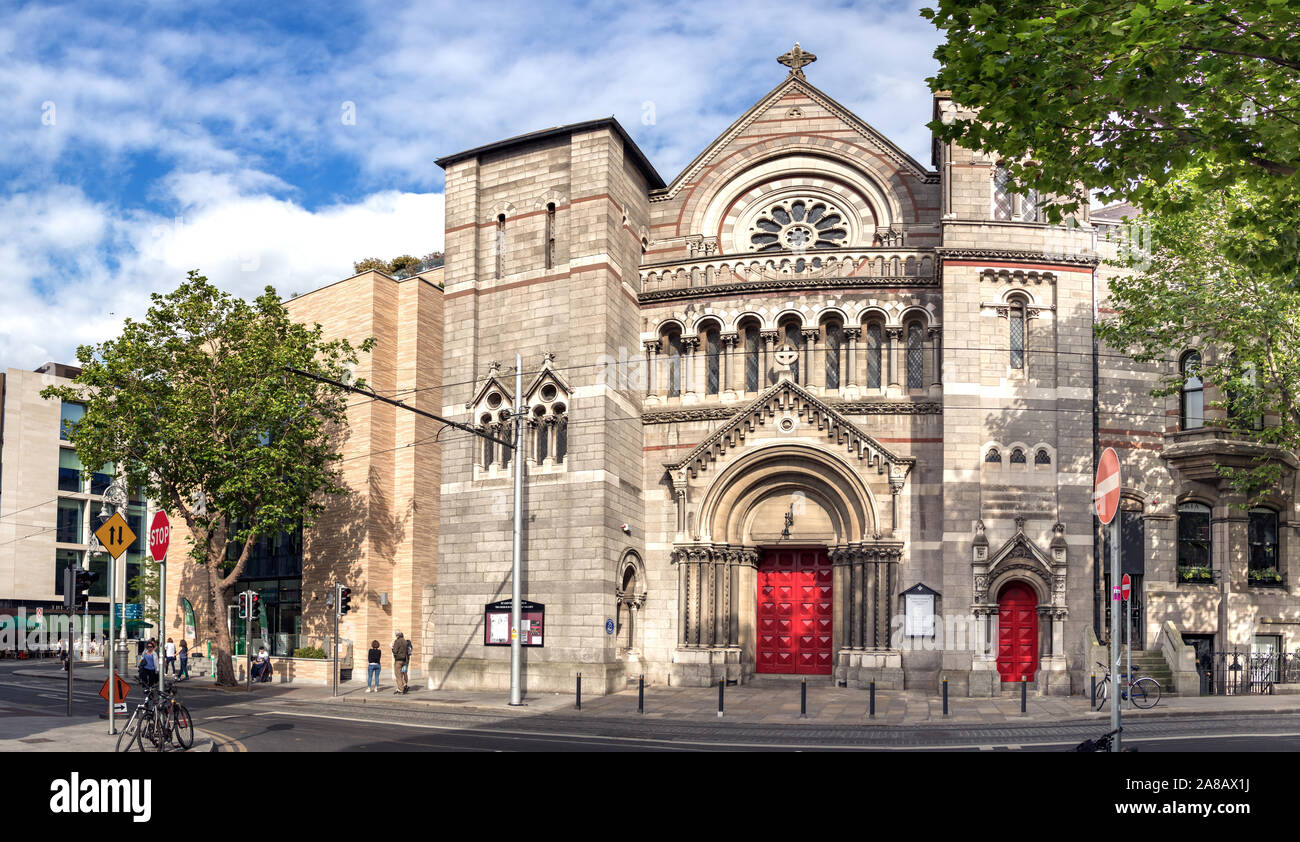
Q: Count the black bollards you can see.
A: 8